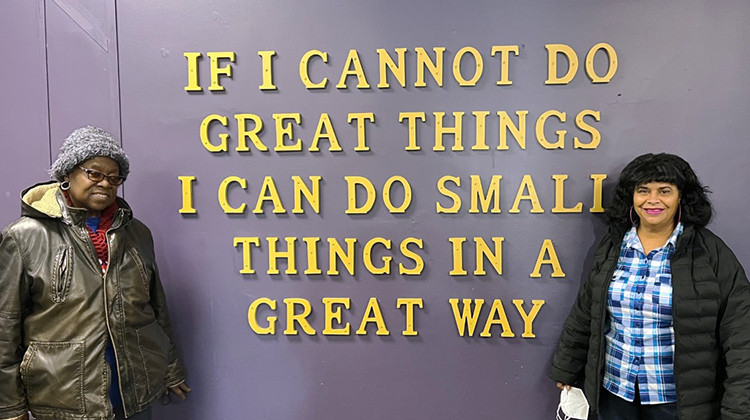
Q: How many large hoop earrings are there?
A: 2